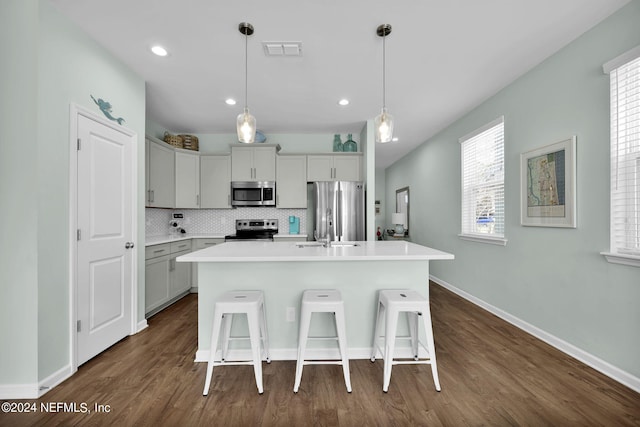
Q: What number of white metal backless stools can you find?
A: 3